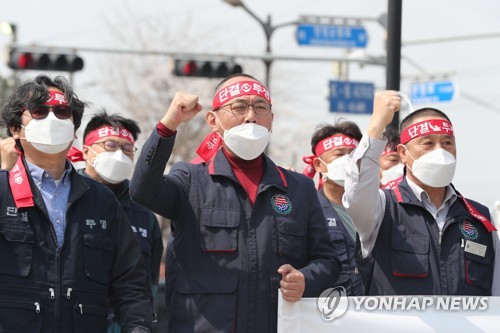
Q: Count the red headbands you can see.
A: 6